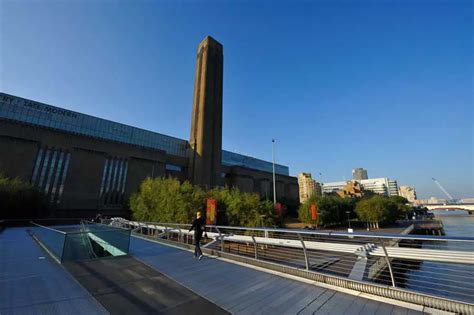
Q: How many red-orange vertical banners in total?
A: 3